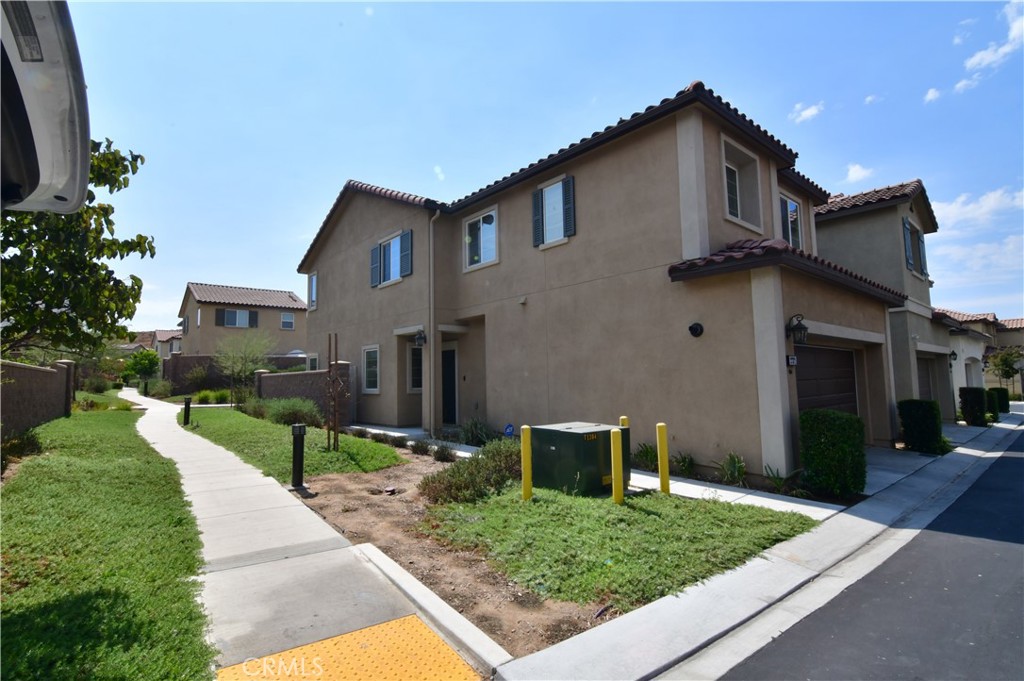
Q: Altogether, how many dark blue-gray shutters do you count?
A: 8